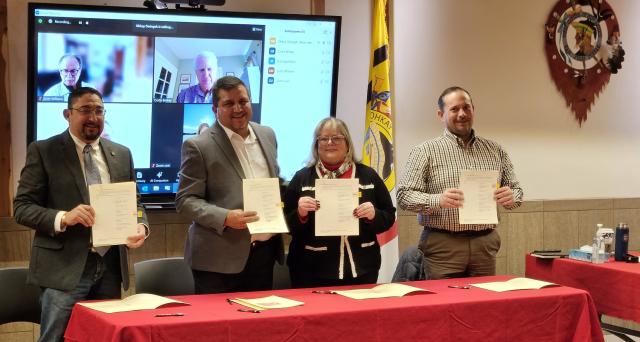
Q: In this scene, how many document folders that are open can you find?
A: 3